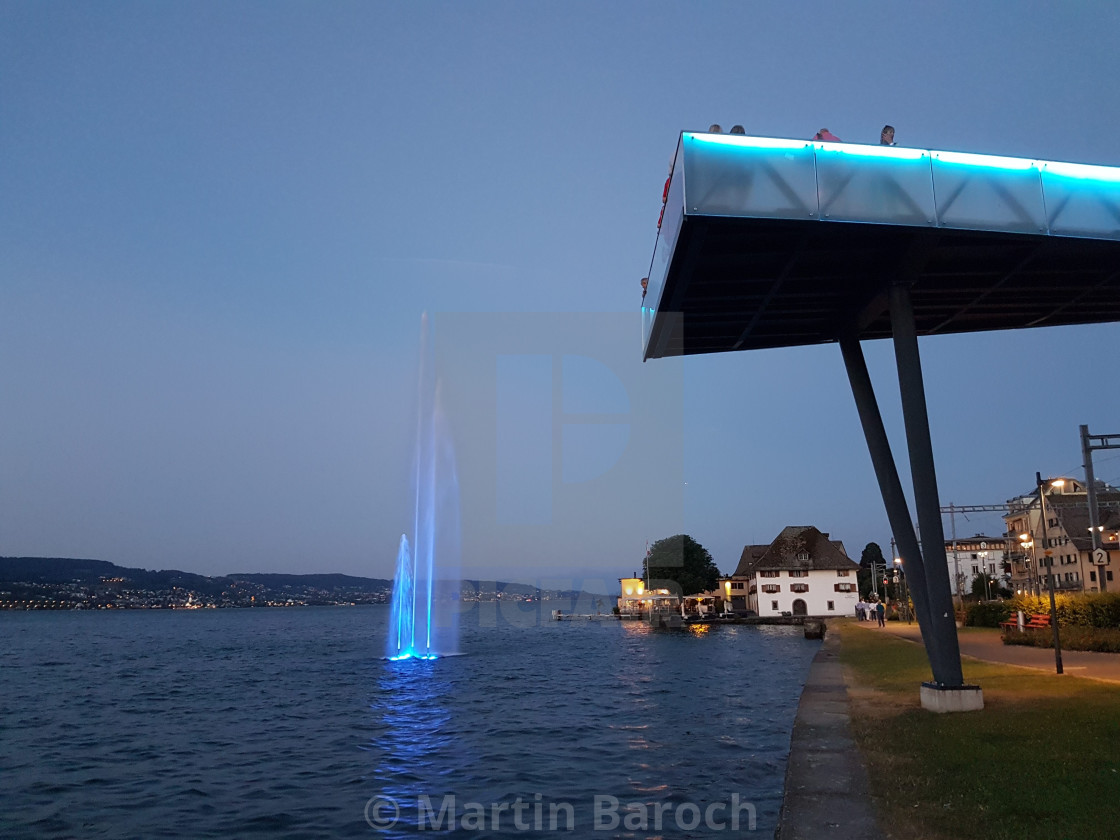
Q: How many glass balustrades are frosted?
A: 4